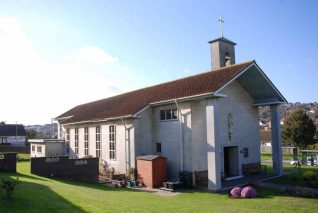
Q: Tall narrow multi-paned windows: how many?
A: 5